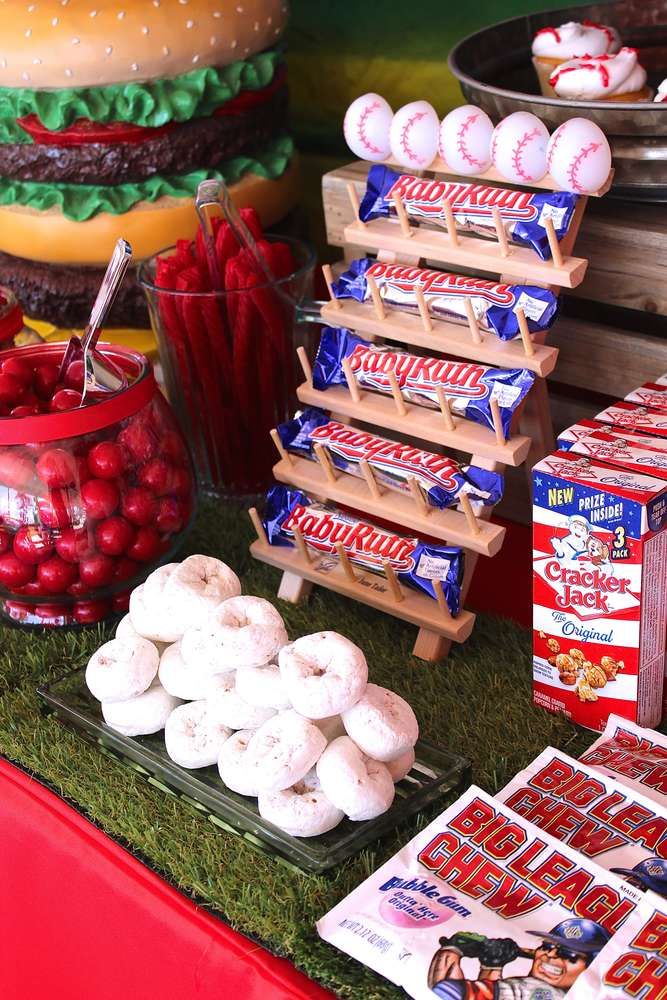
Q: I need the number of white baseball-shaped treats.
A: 5